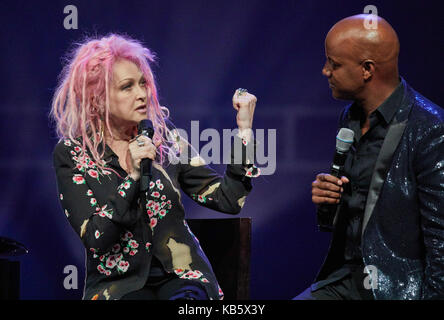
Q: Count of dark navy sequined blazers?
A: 1